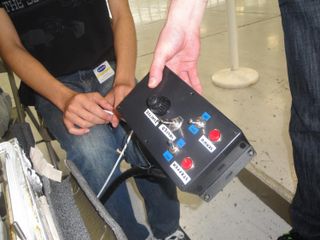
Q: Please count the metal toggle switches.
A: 3